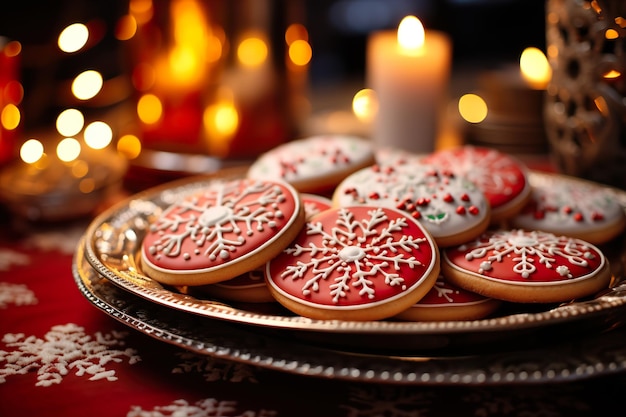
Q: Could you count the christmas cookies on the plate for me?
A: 11